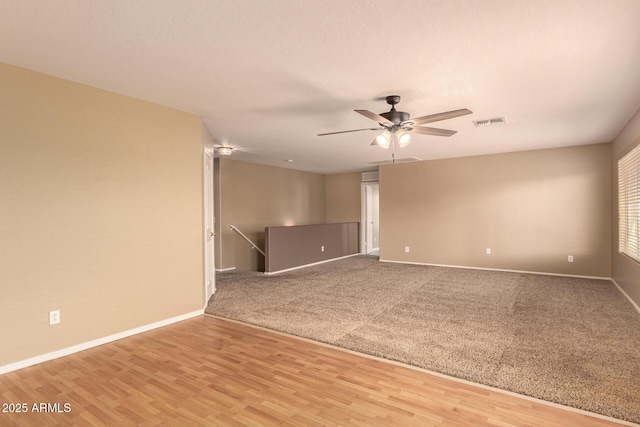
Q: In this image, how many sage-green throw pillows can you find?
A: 0